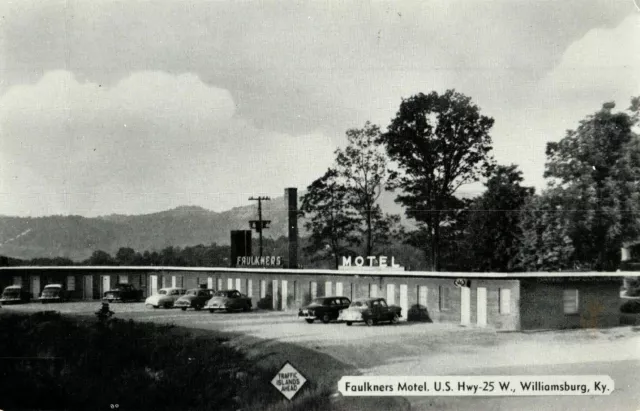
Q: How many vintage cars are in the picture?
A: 8